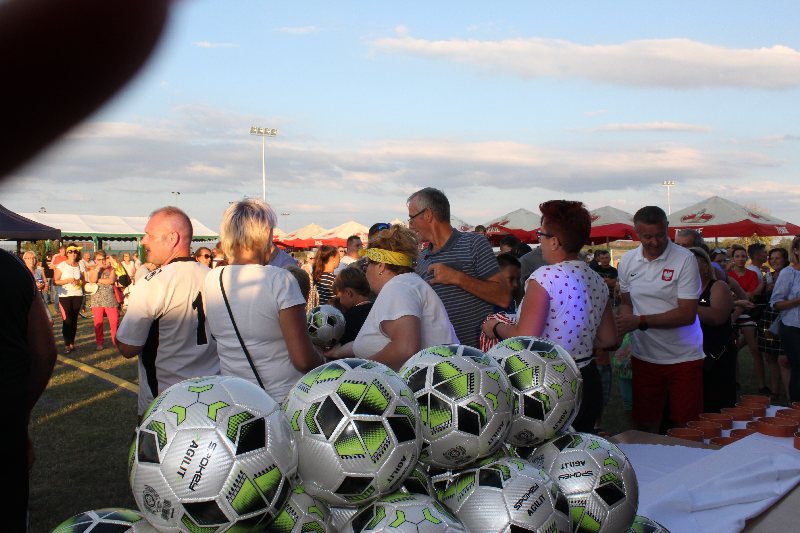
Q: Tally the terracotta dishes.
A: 13